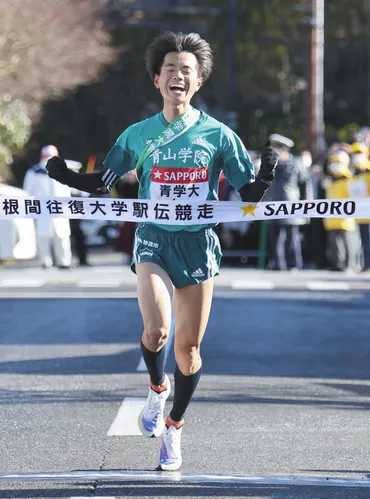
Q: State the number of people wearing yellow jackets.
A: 2